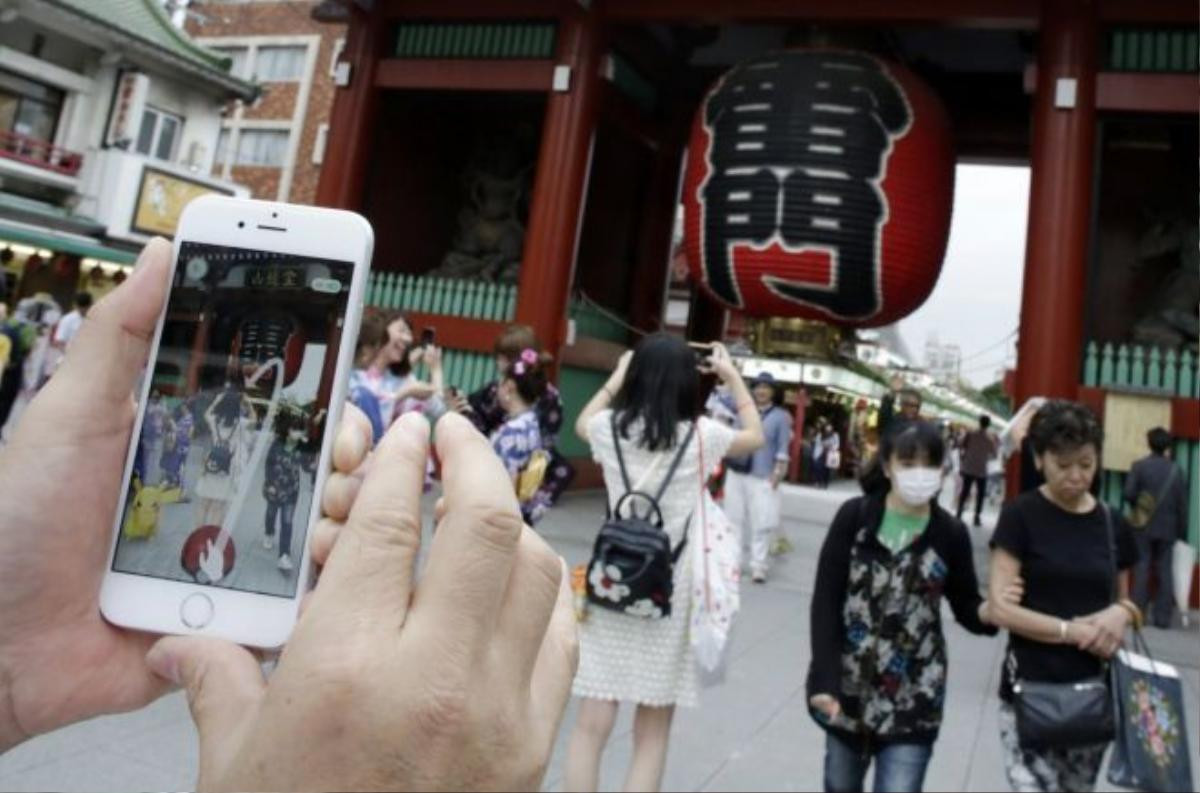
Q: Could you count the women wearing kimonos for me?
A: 3